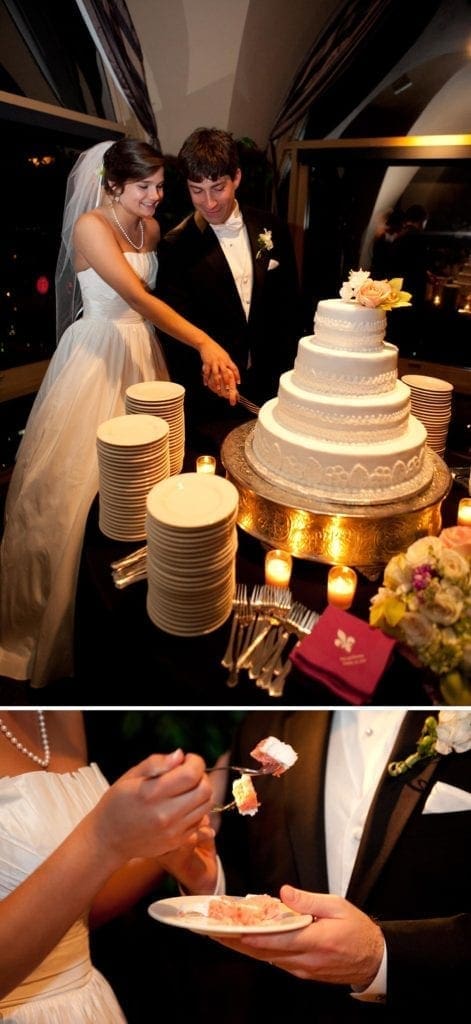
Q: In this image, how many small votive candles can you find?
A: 4